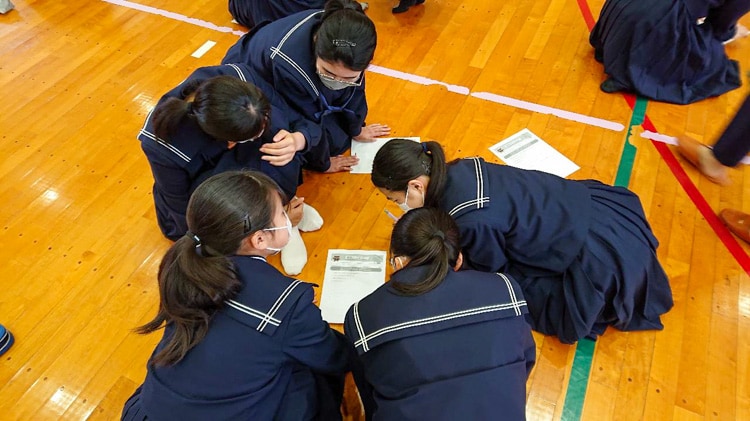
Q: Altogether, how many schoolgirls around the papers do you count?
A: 5